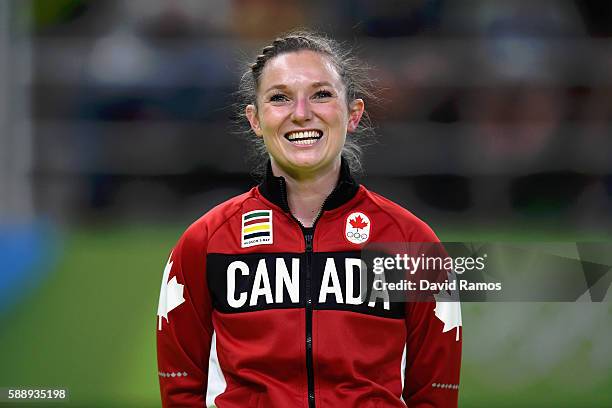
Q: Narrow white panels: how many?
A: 2